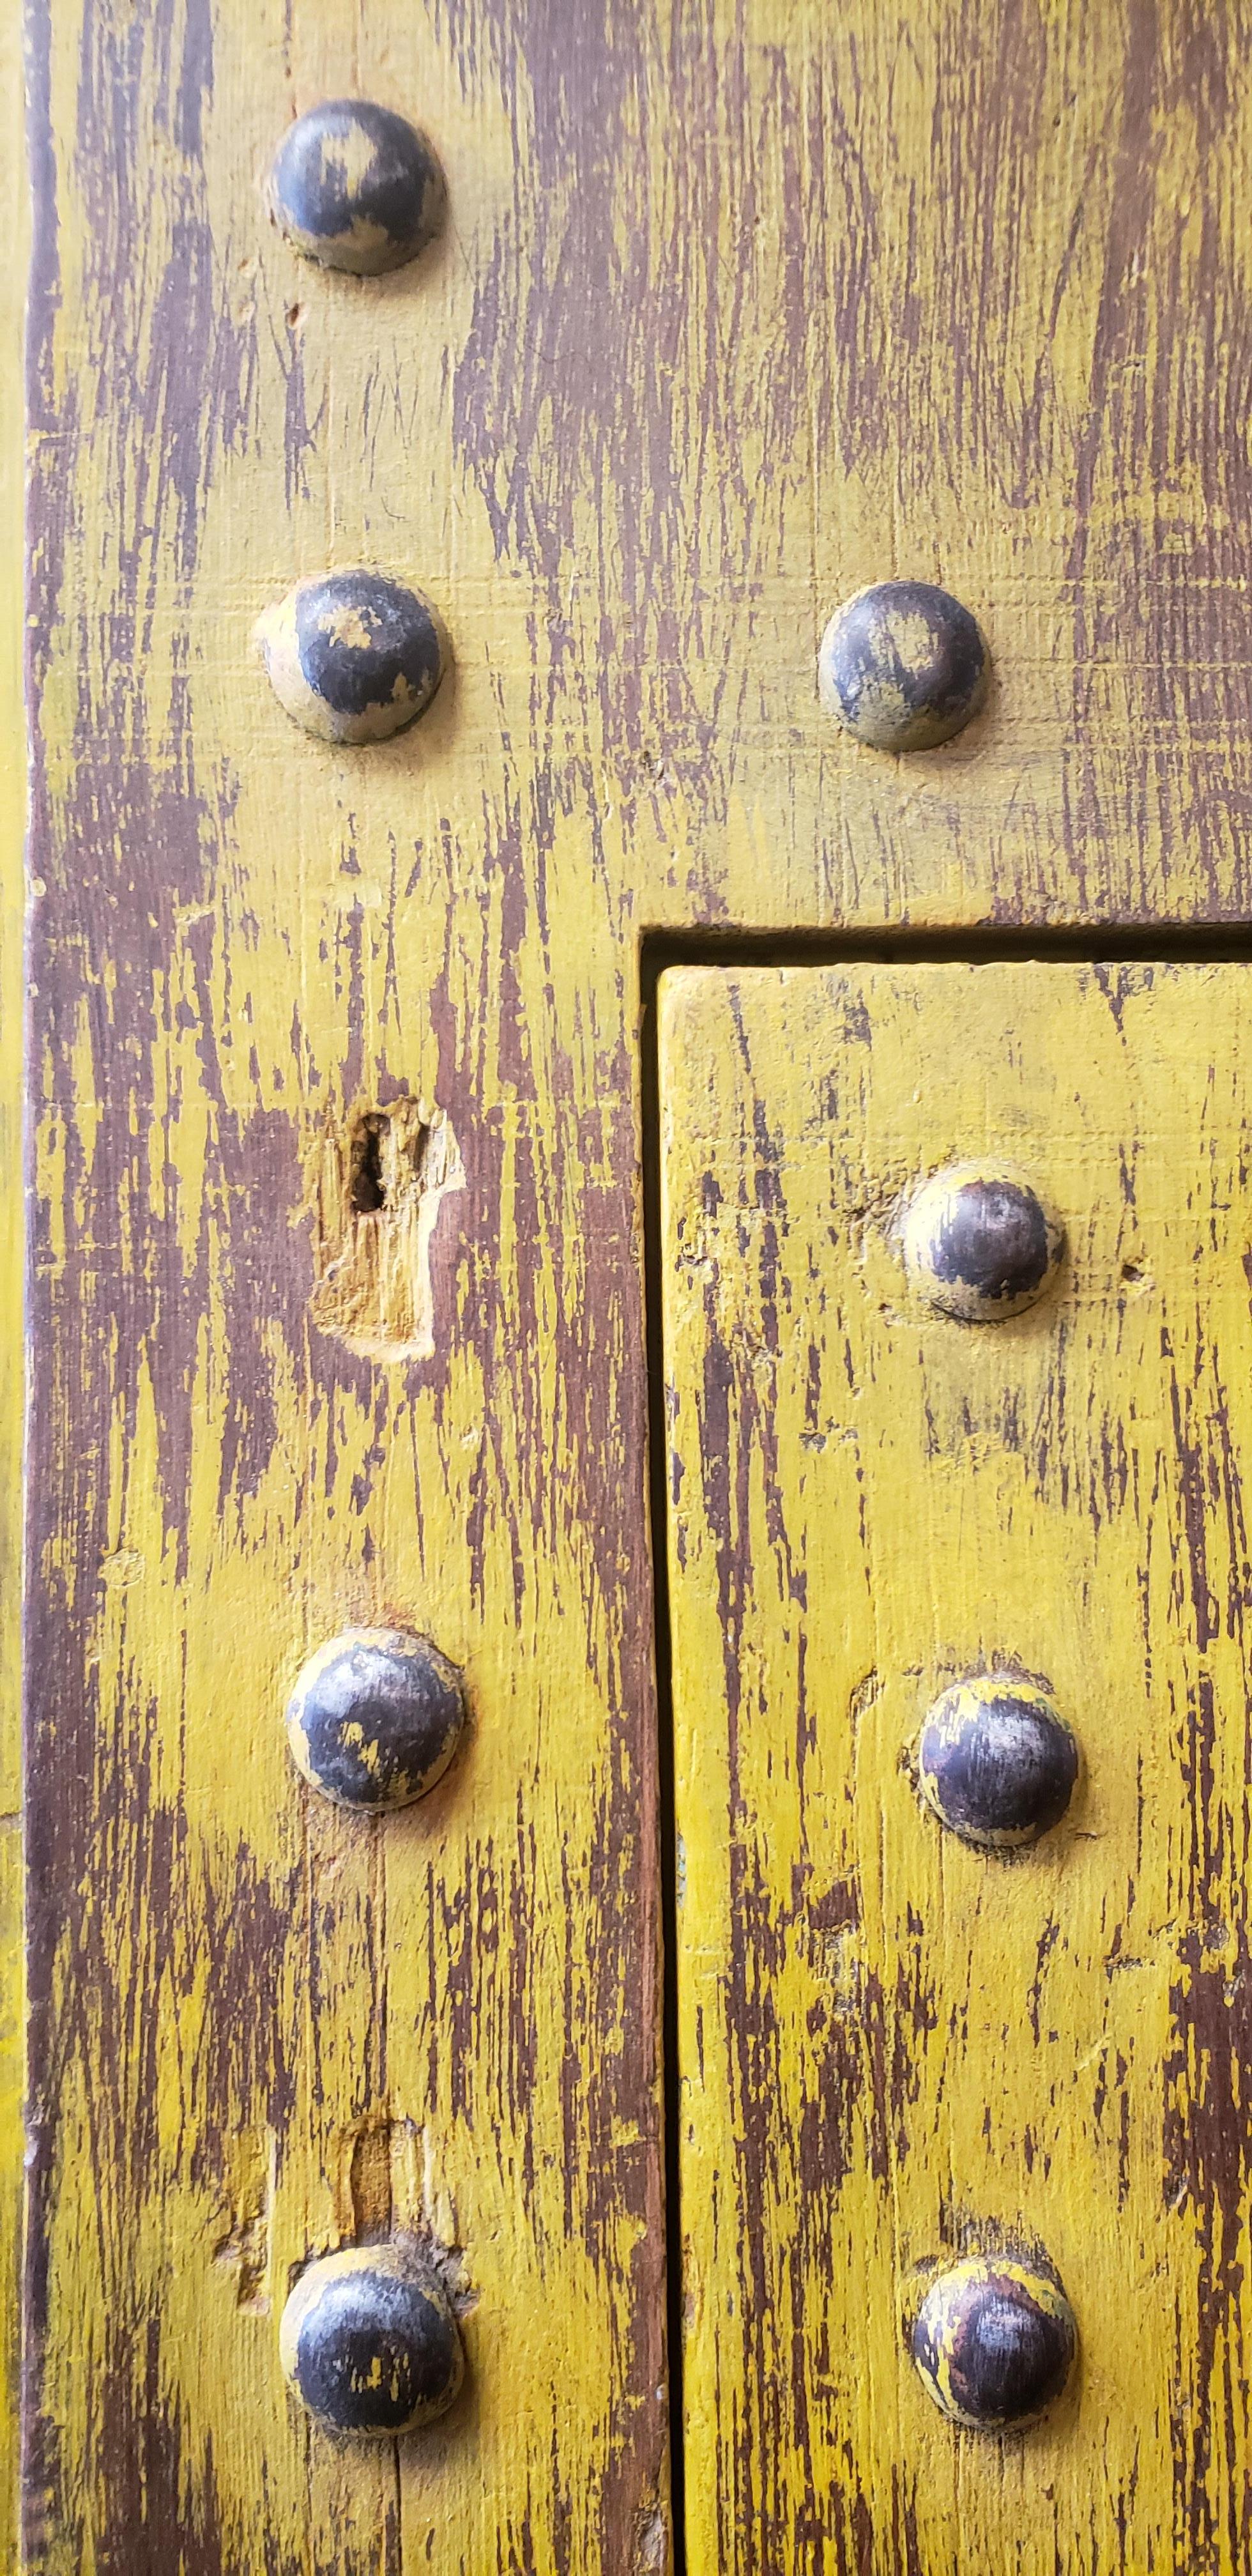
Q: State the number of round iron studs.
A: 8